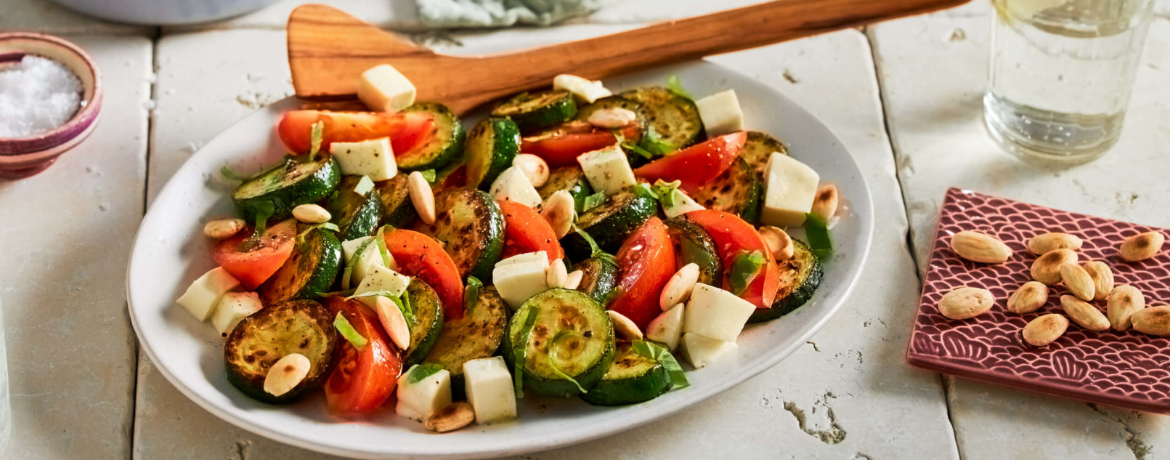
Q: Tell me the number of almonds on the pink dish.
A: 12